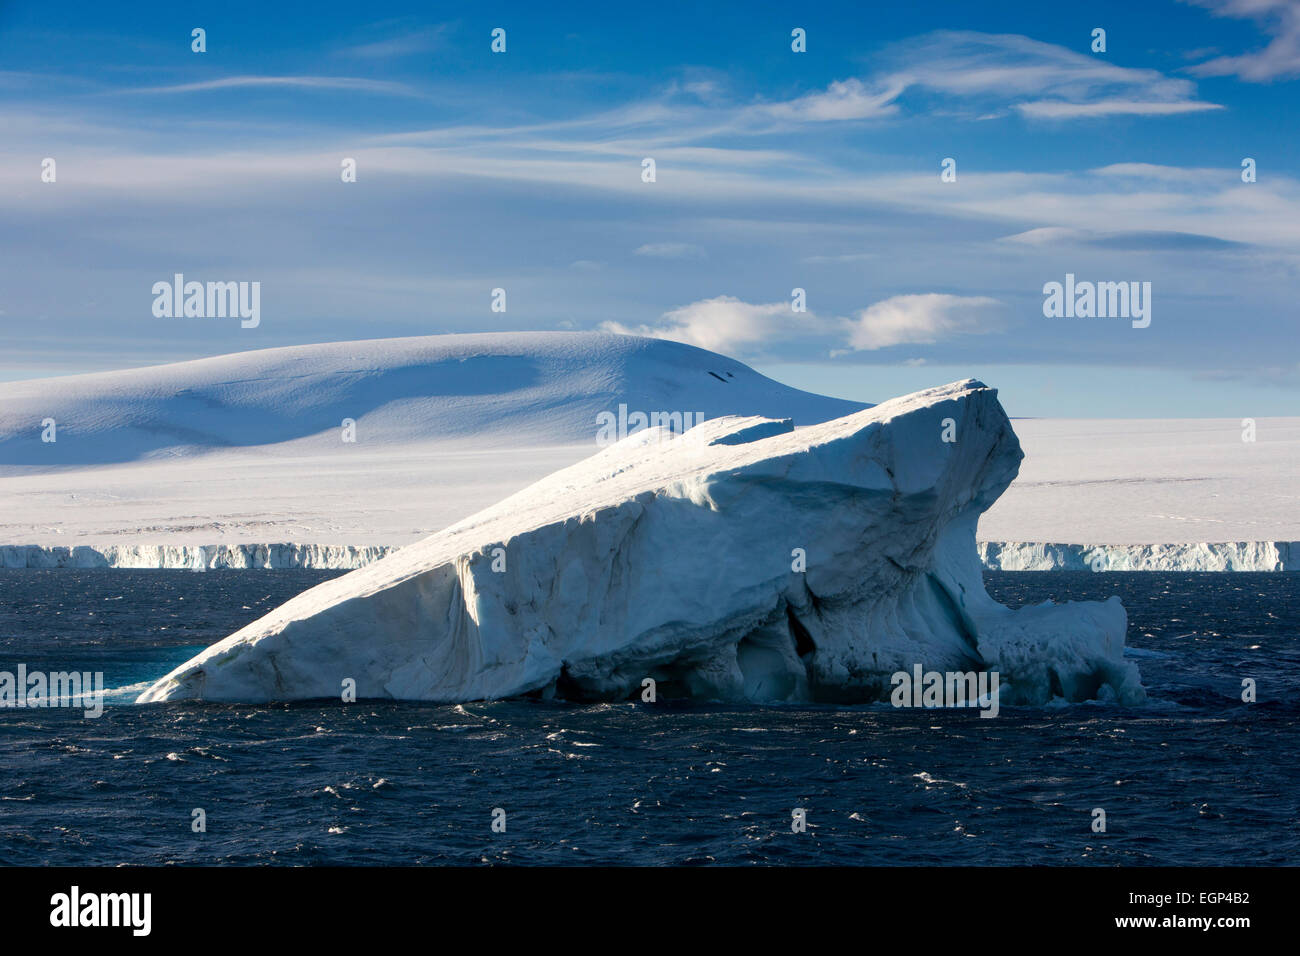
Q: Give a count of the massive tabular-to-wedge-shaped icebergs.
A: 1